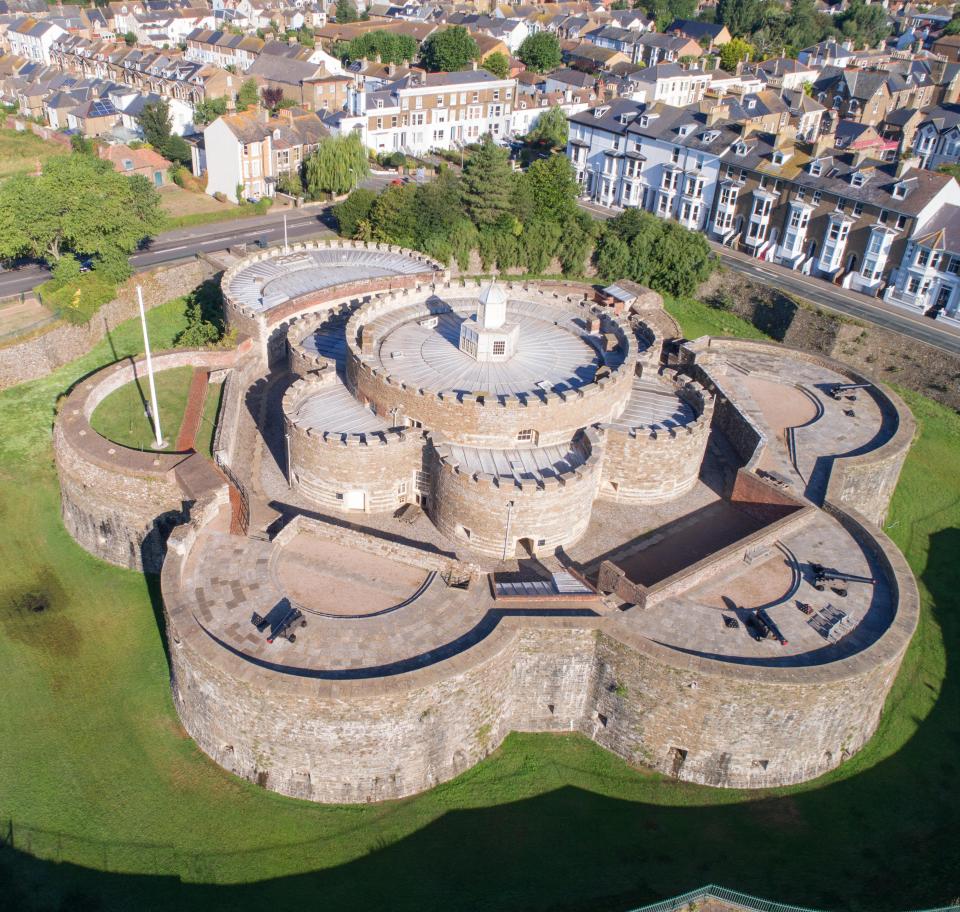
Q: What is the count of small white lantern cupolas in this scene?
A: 1